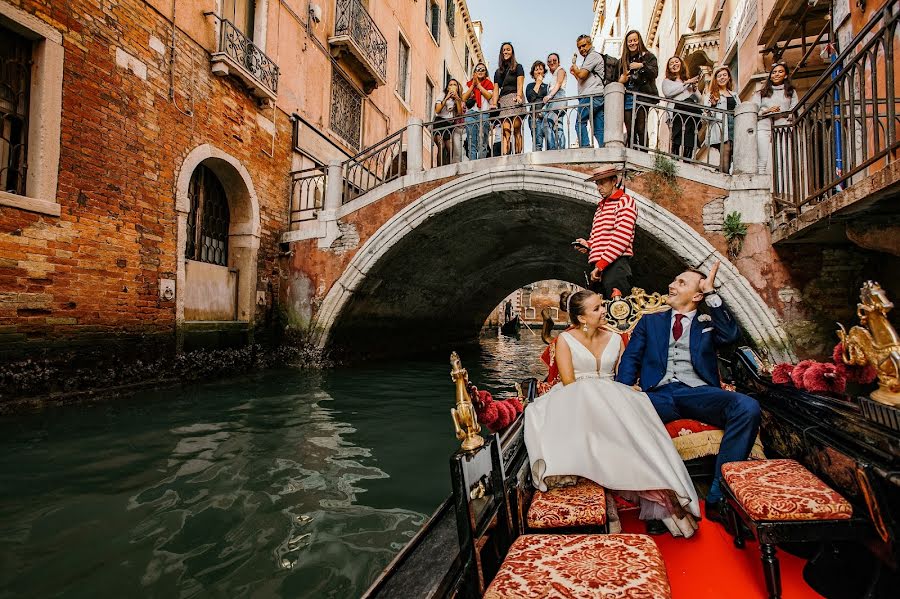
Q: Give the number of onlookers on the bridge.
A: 10